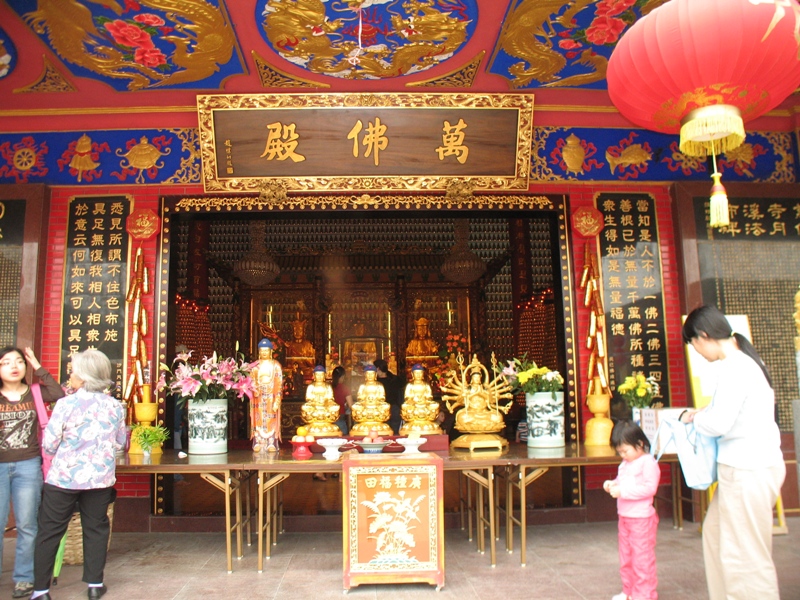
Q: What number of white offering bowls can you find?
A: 2